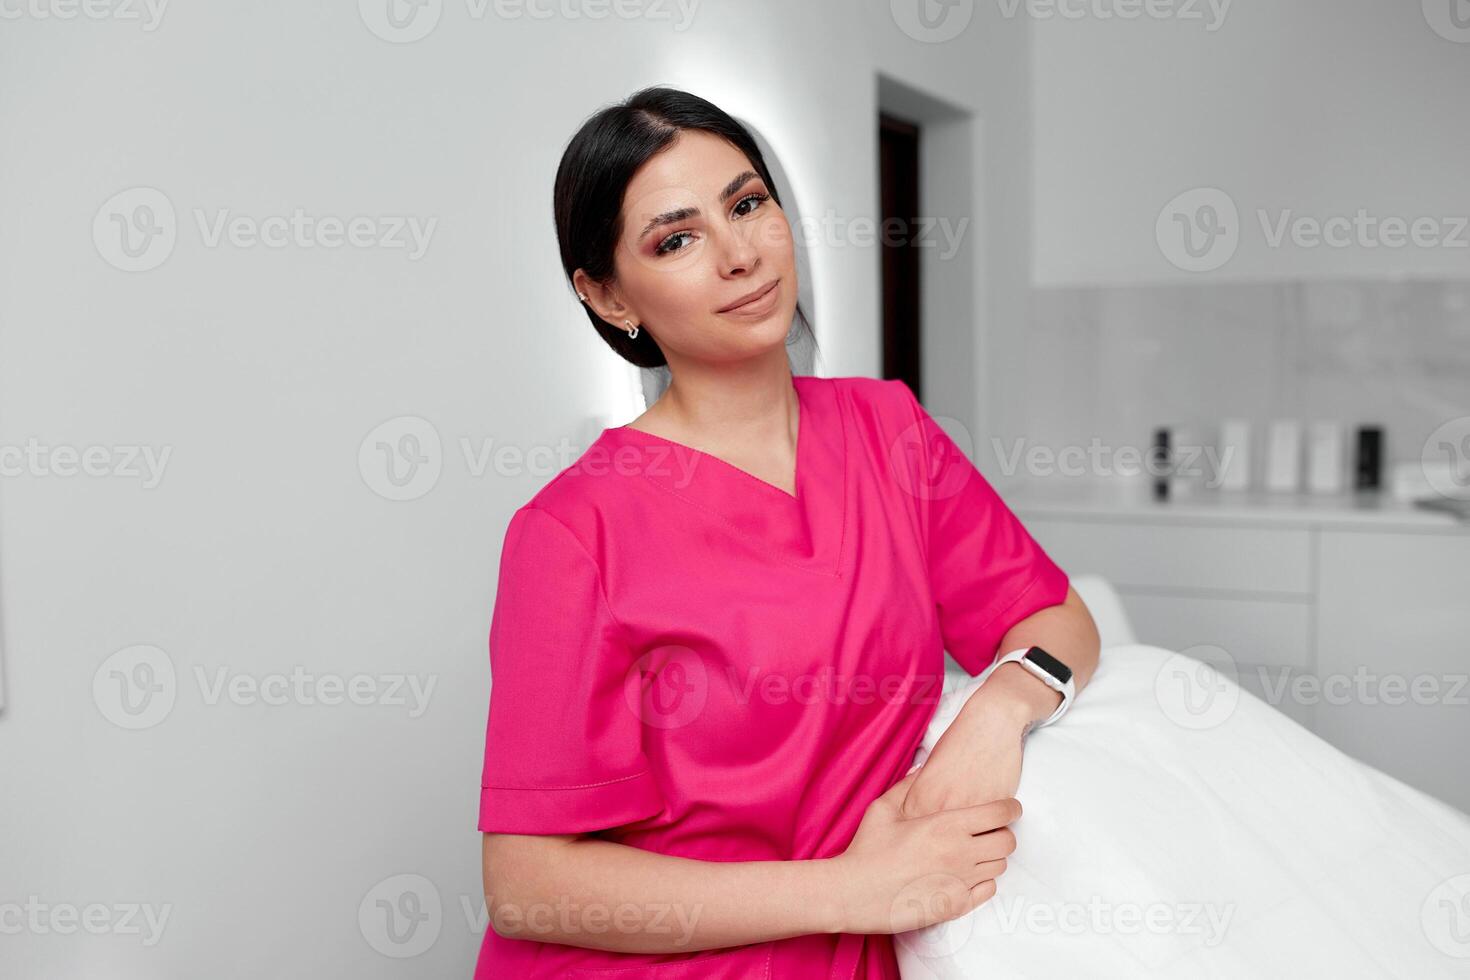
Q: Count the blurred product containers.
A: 5